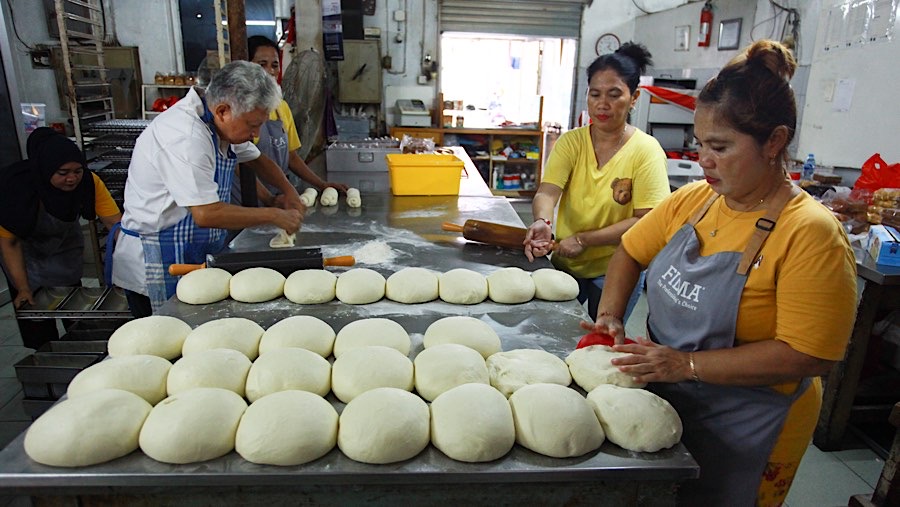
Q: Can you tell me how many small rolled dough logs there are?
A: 3